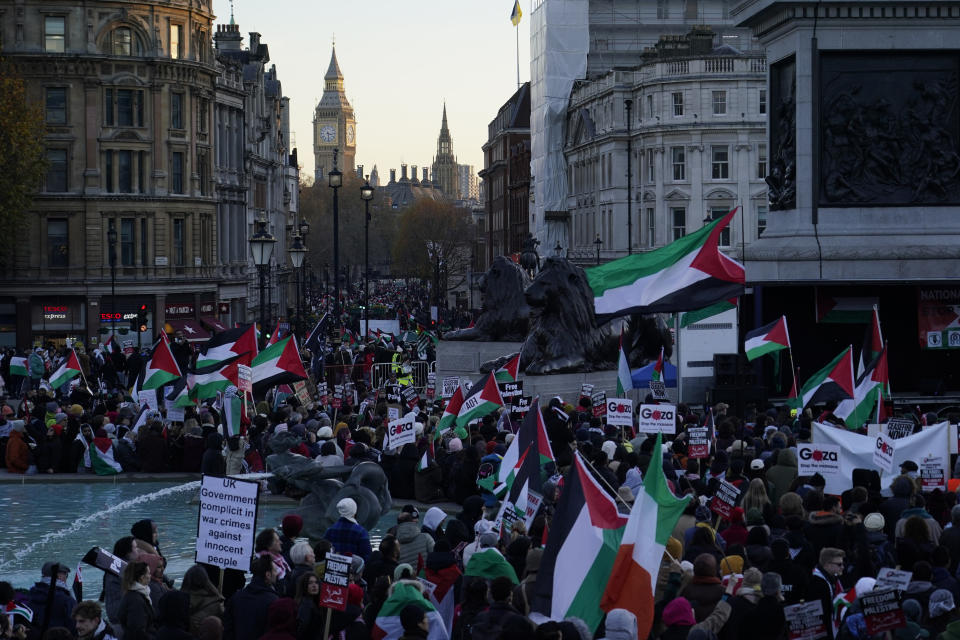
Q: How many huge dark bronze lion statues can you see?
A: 2